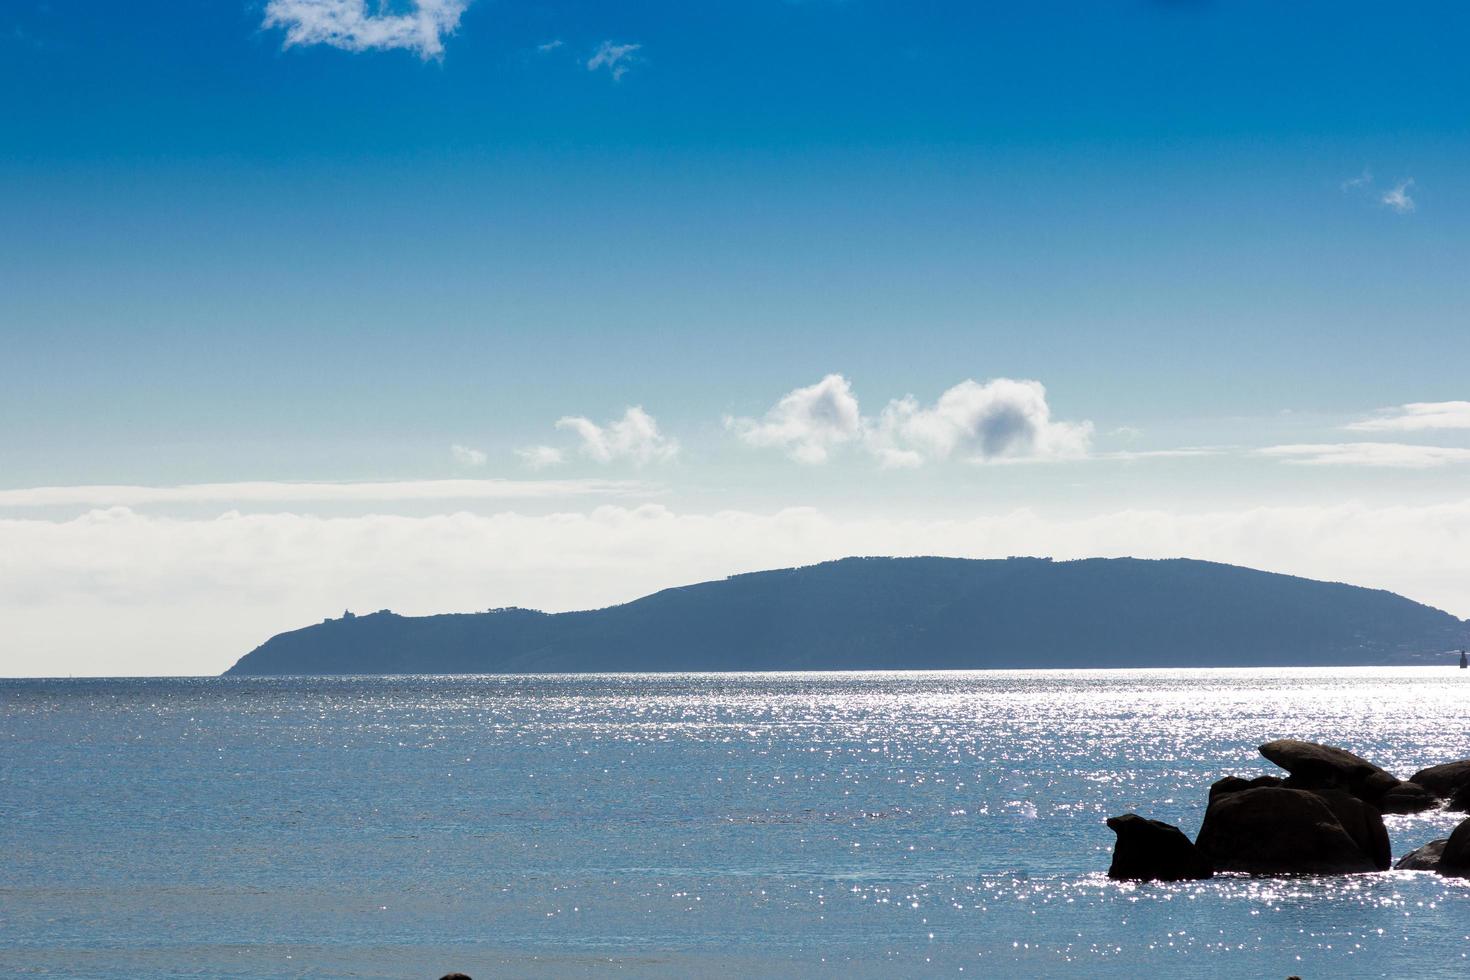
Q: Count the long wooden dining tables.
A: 0